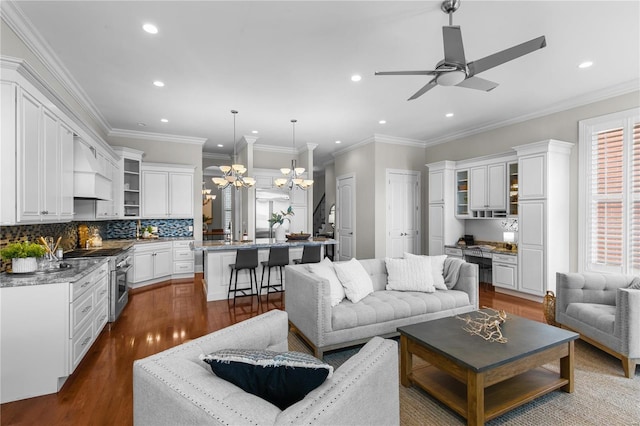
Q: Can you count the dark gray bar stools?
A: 3